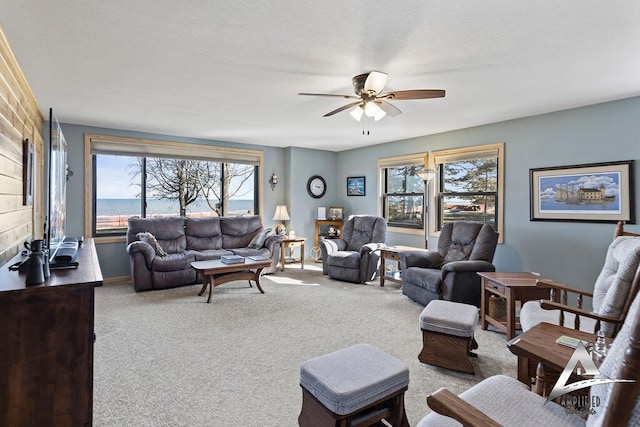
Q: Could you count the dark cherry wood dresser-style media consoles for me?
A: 1